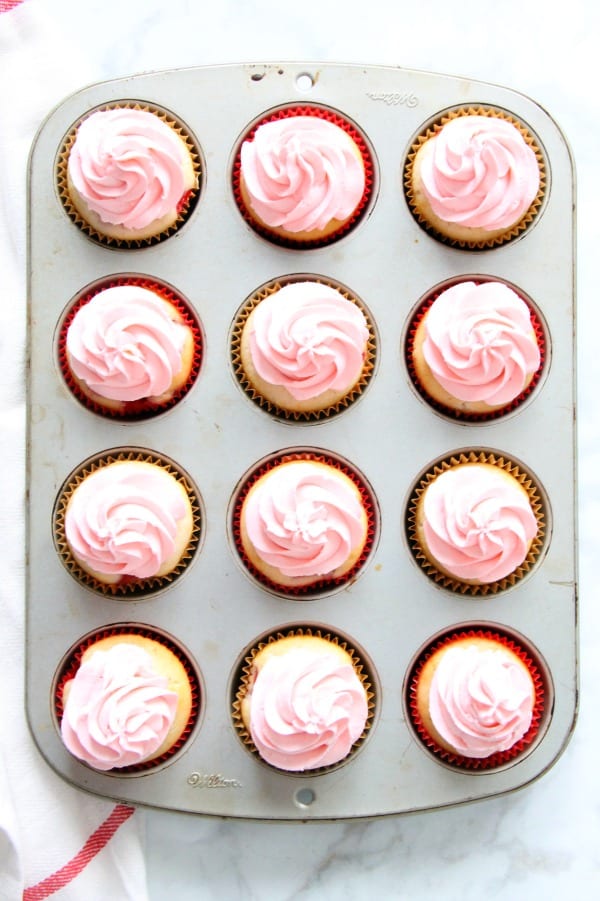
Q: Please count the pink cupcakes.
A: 12